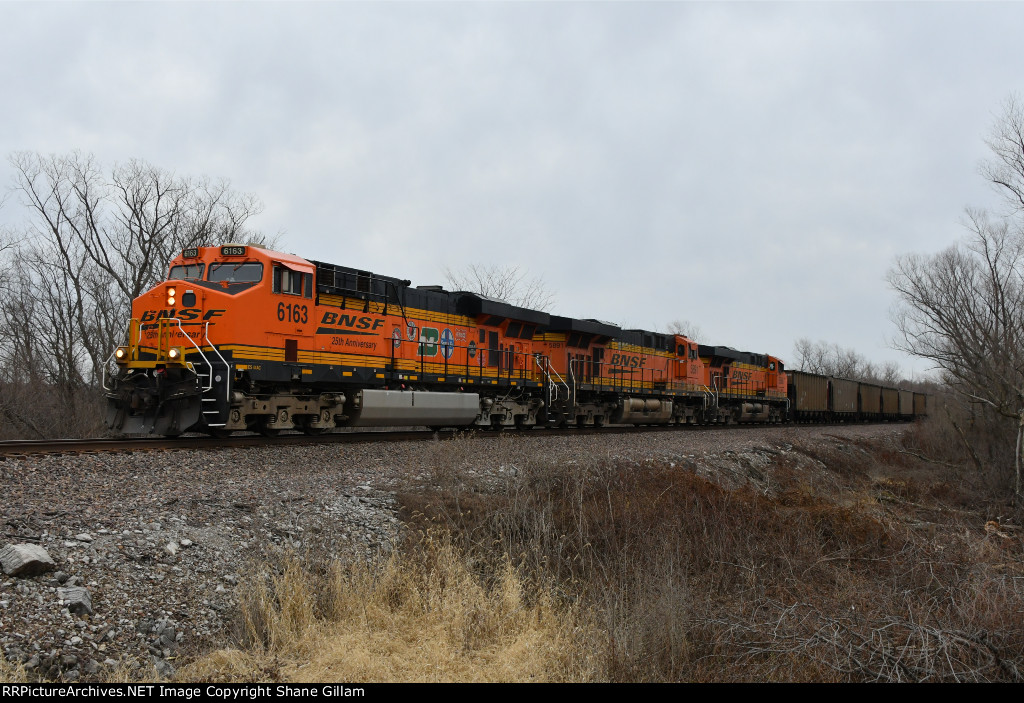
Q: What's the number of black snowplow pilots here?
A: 1